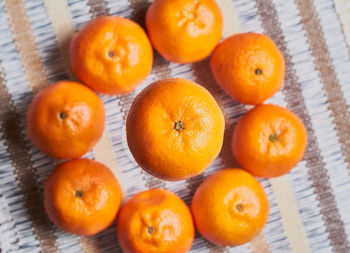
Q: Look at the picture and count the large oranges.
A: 1